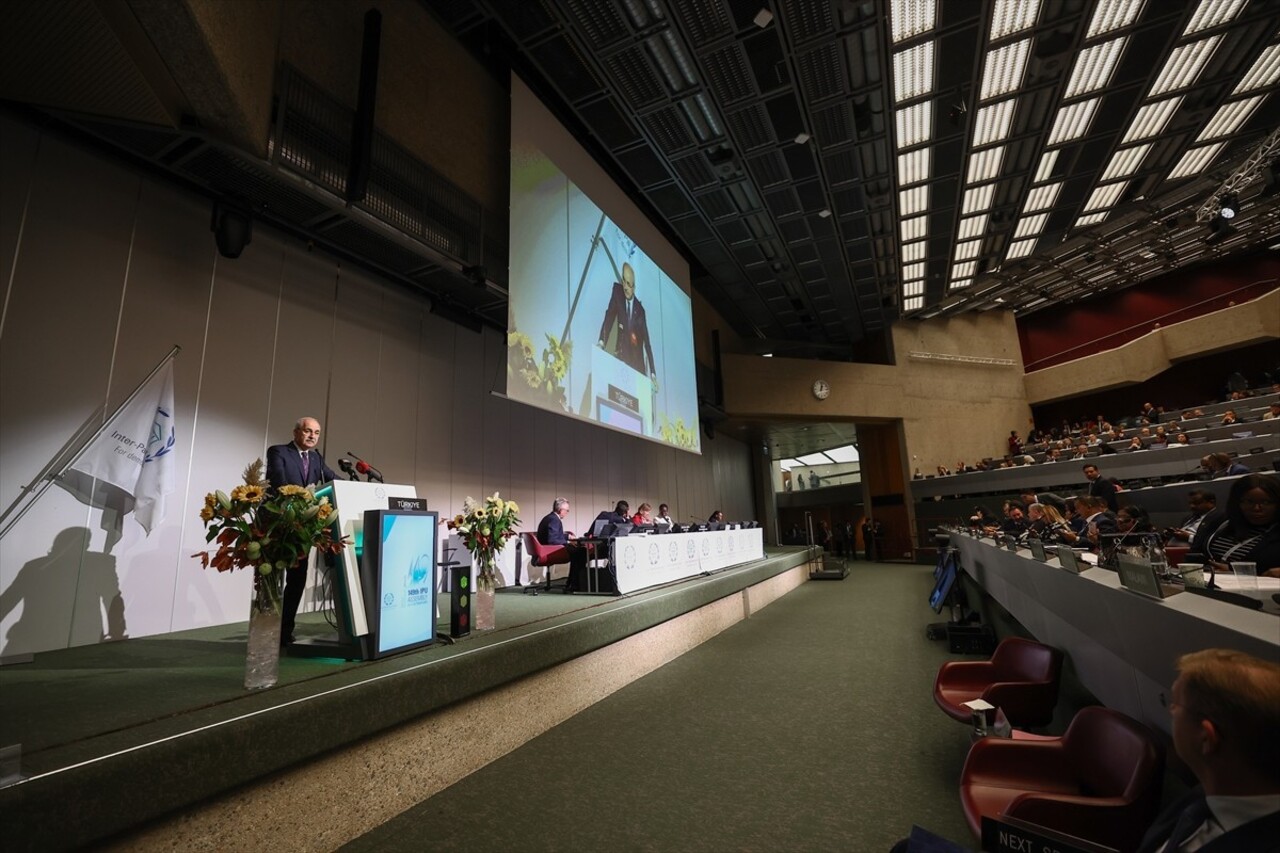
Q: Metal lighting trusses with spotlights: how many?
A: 1